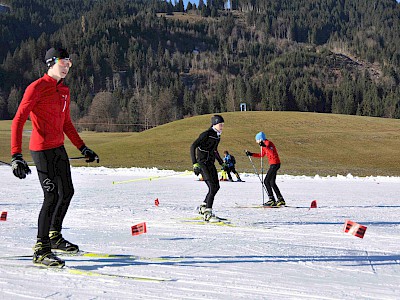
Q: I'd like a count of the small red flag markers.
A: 5